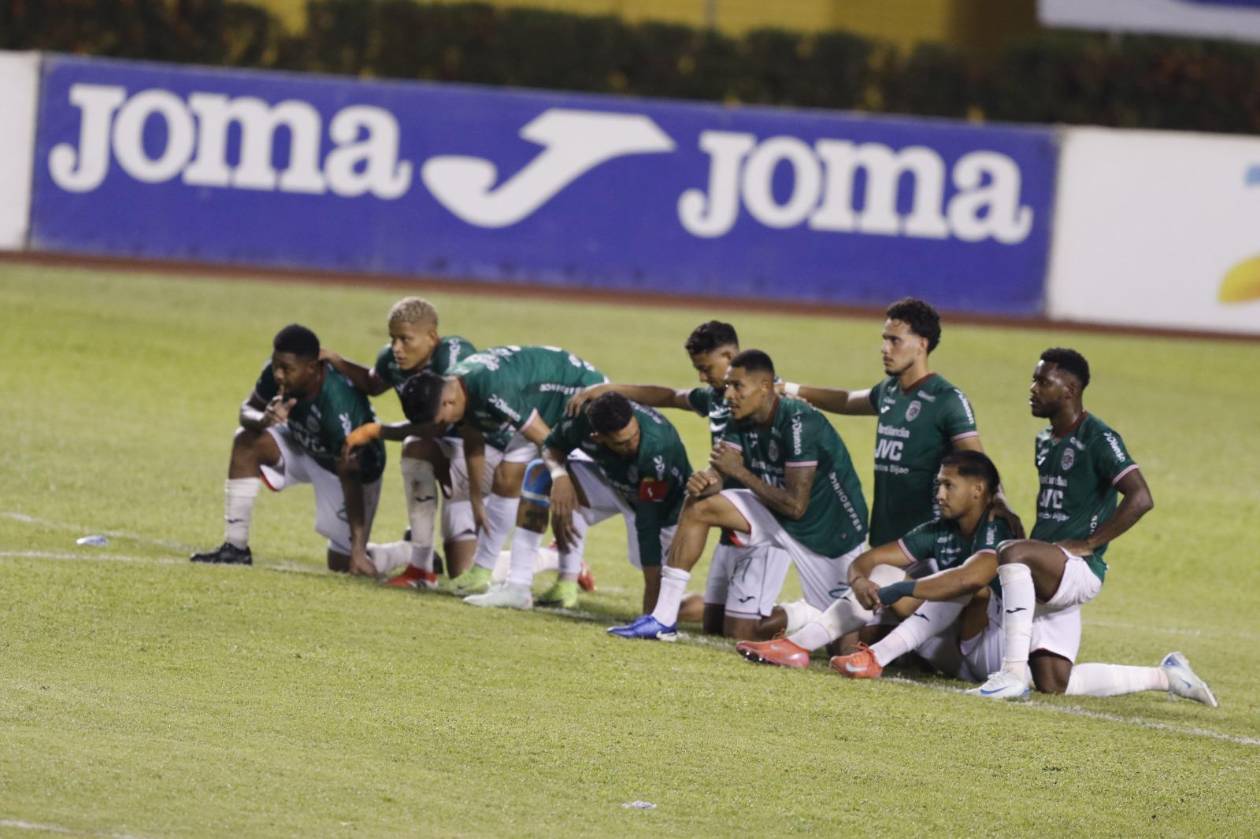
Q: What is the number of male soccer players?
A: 9